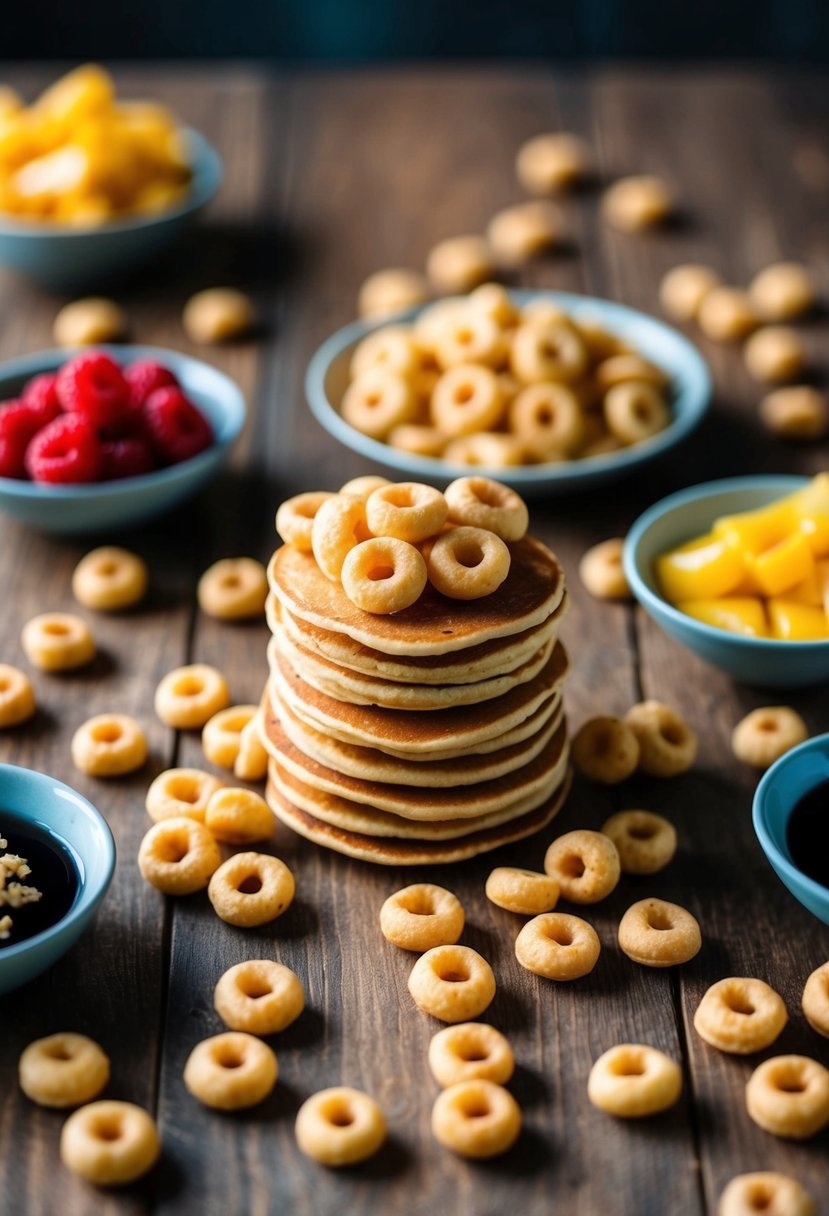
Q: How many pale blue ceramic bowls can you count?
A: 6